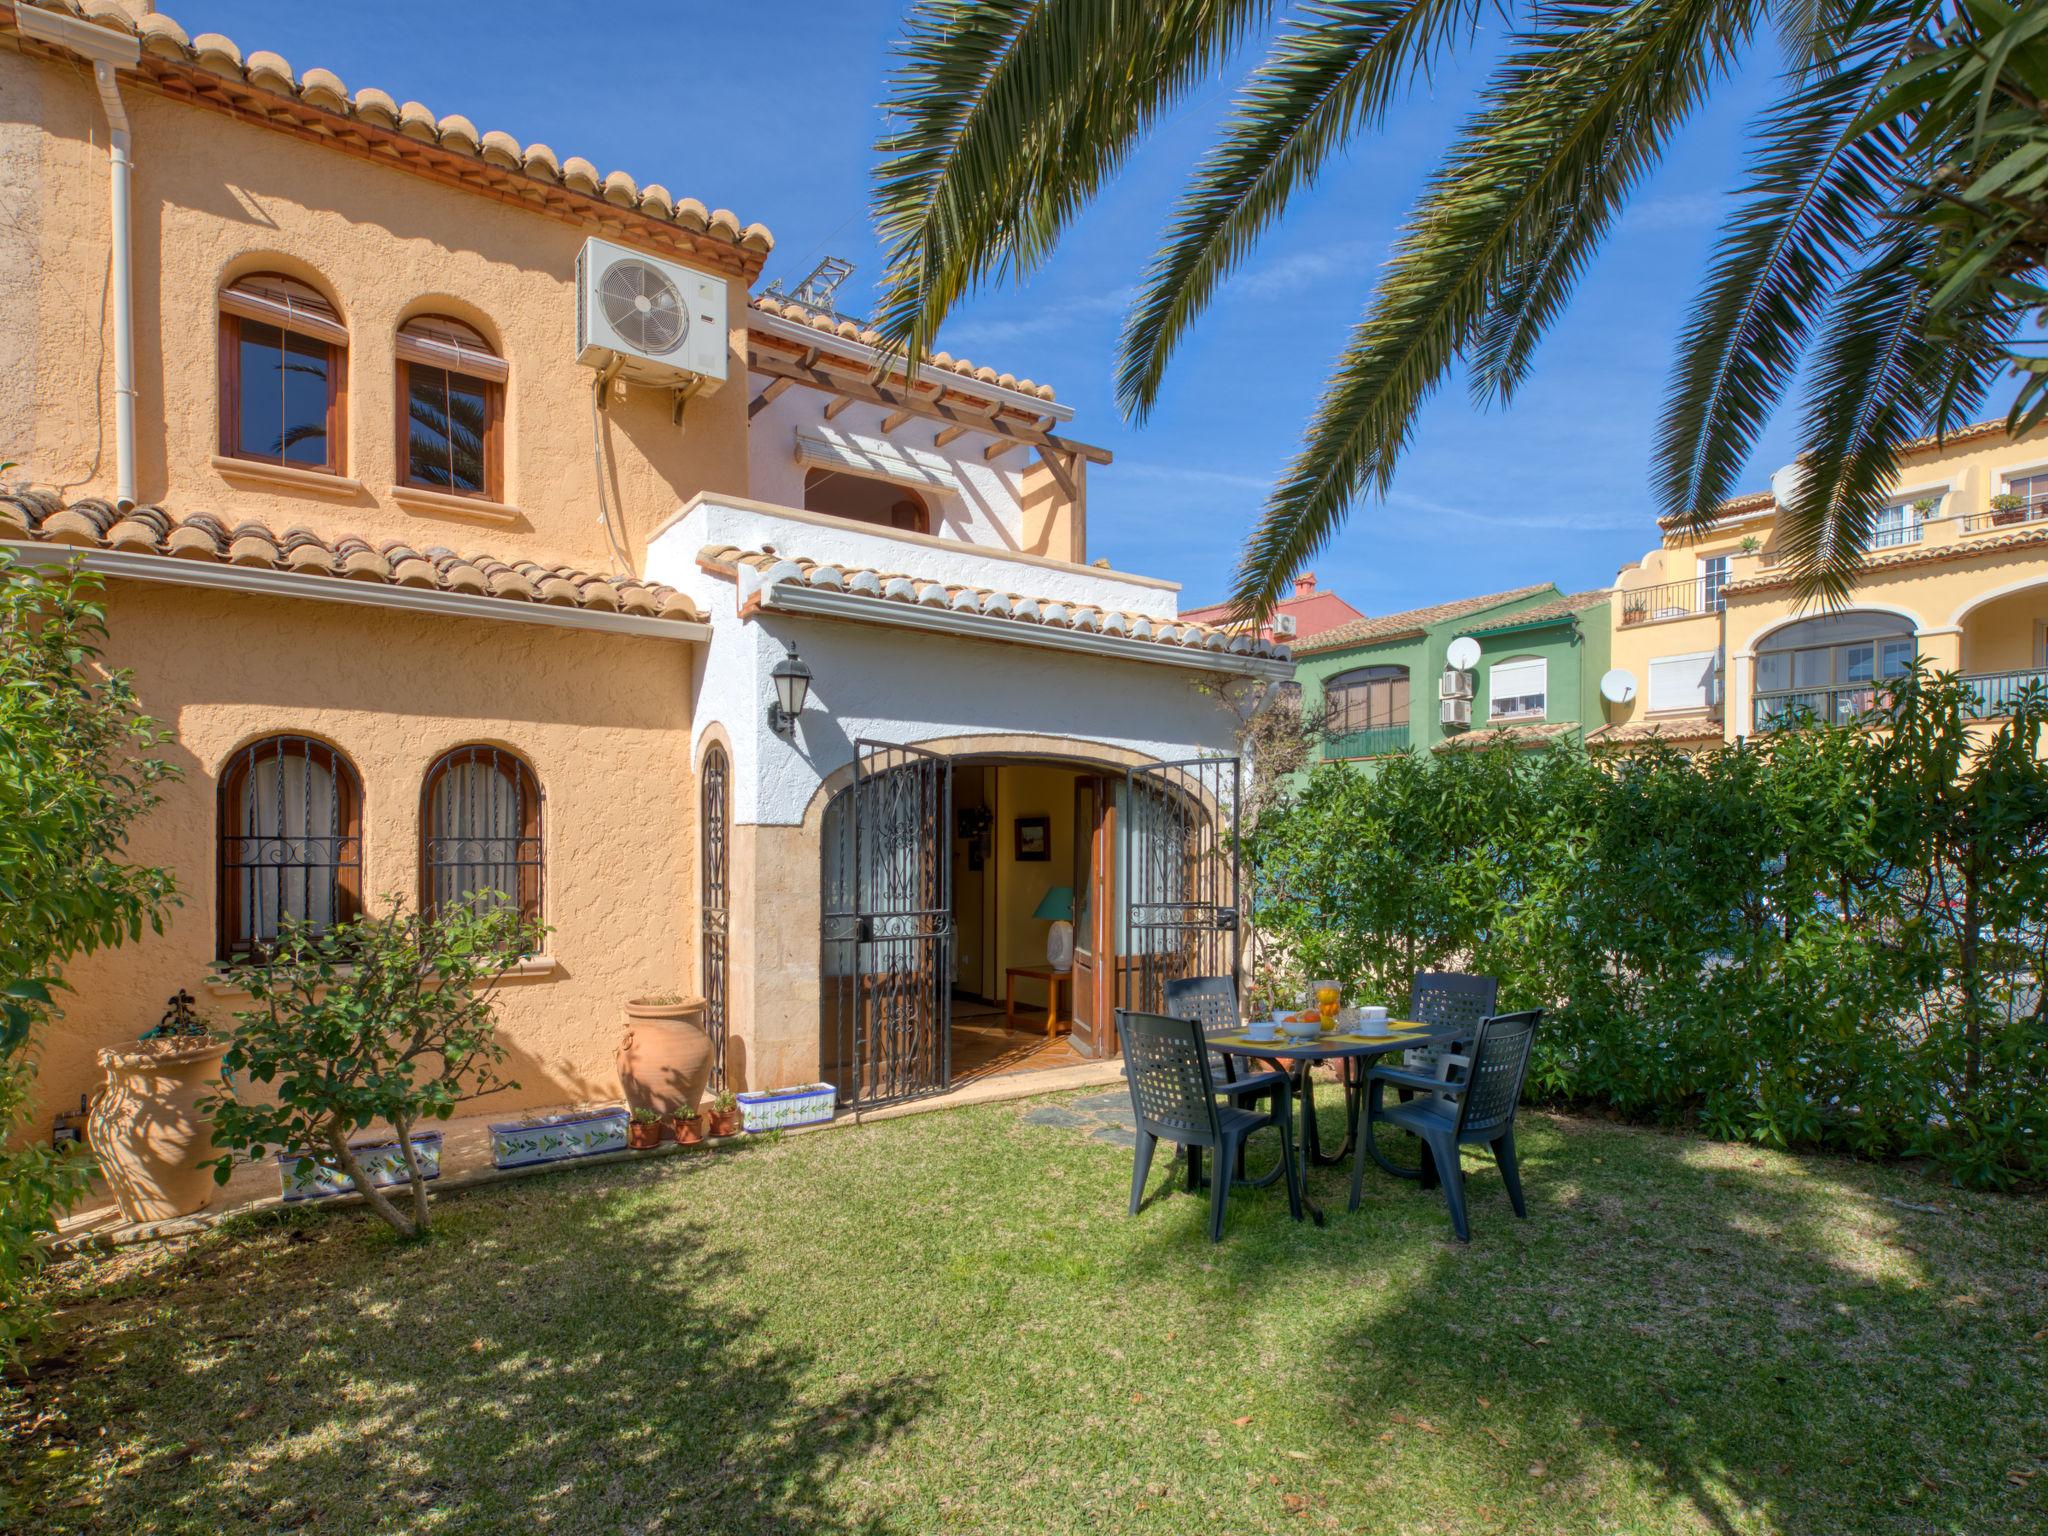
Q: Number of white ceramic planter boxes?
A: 3